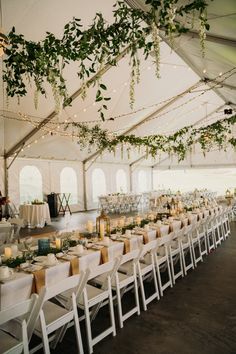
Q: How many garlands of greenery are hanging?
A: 2